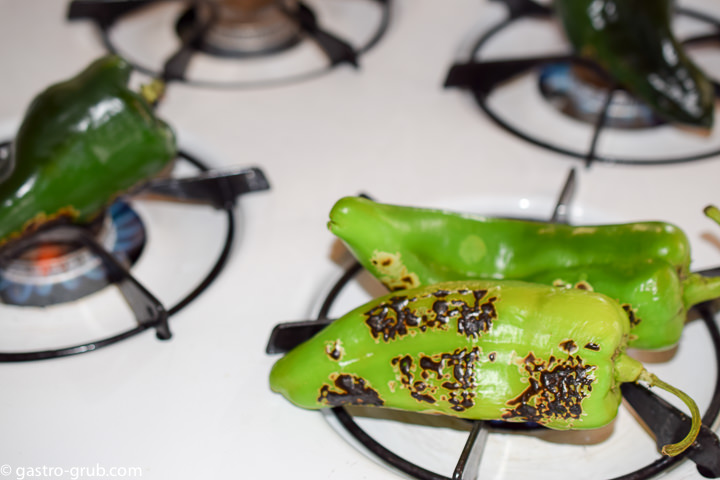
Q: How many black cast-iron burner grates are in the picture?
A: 4